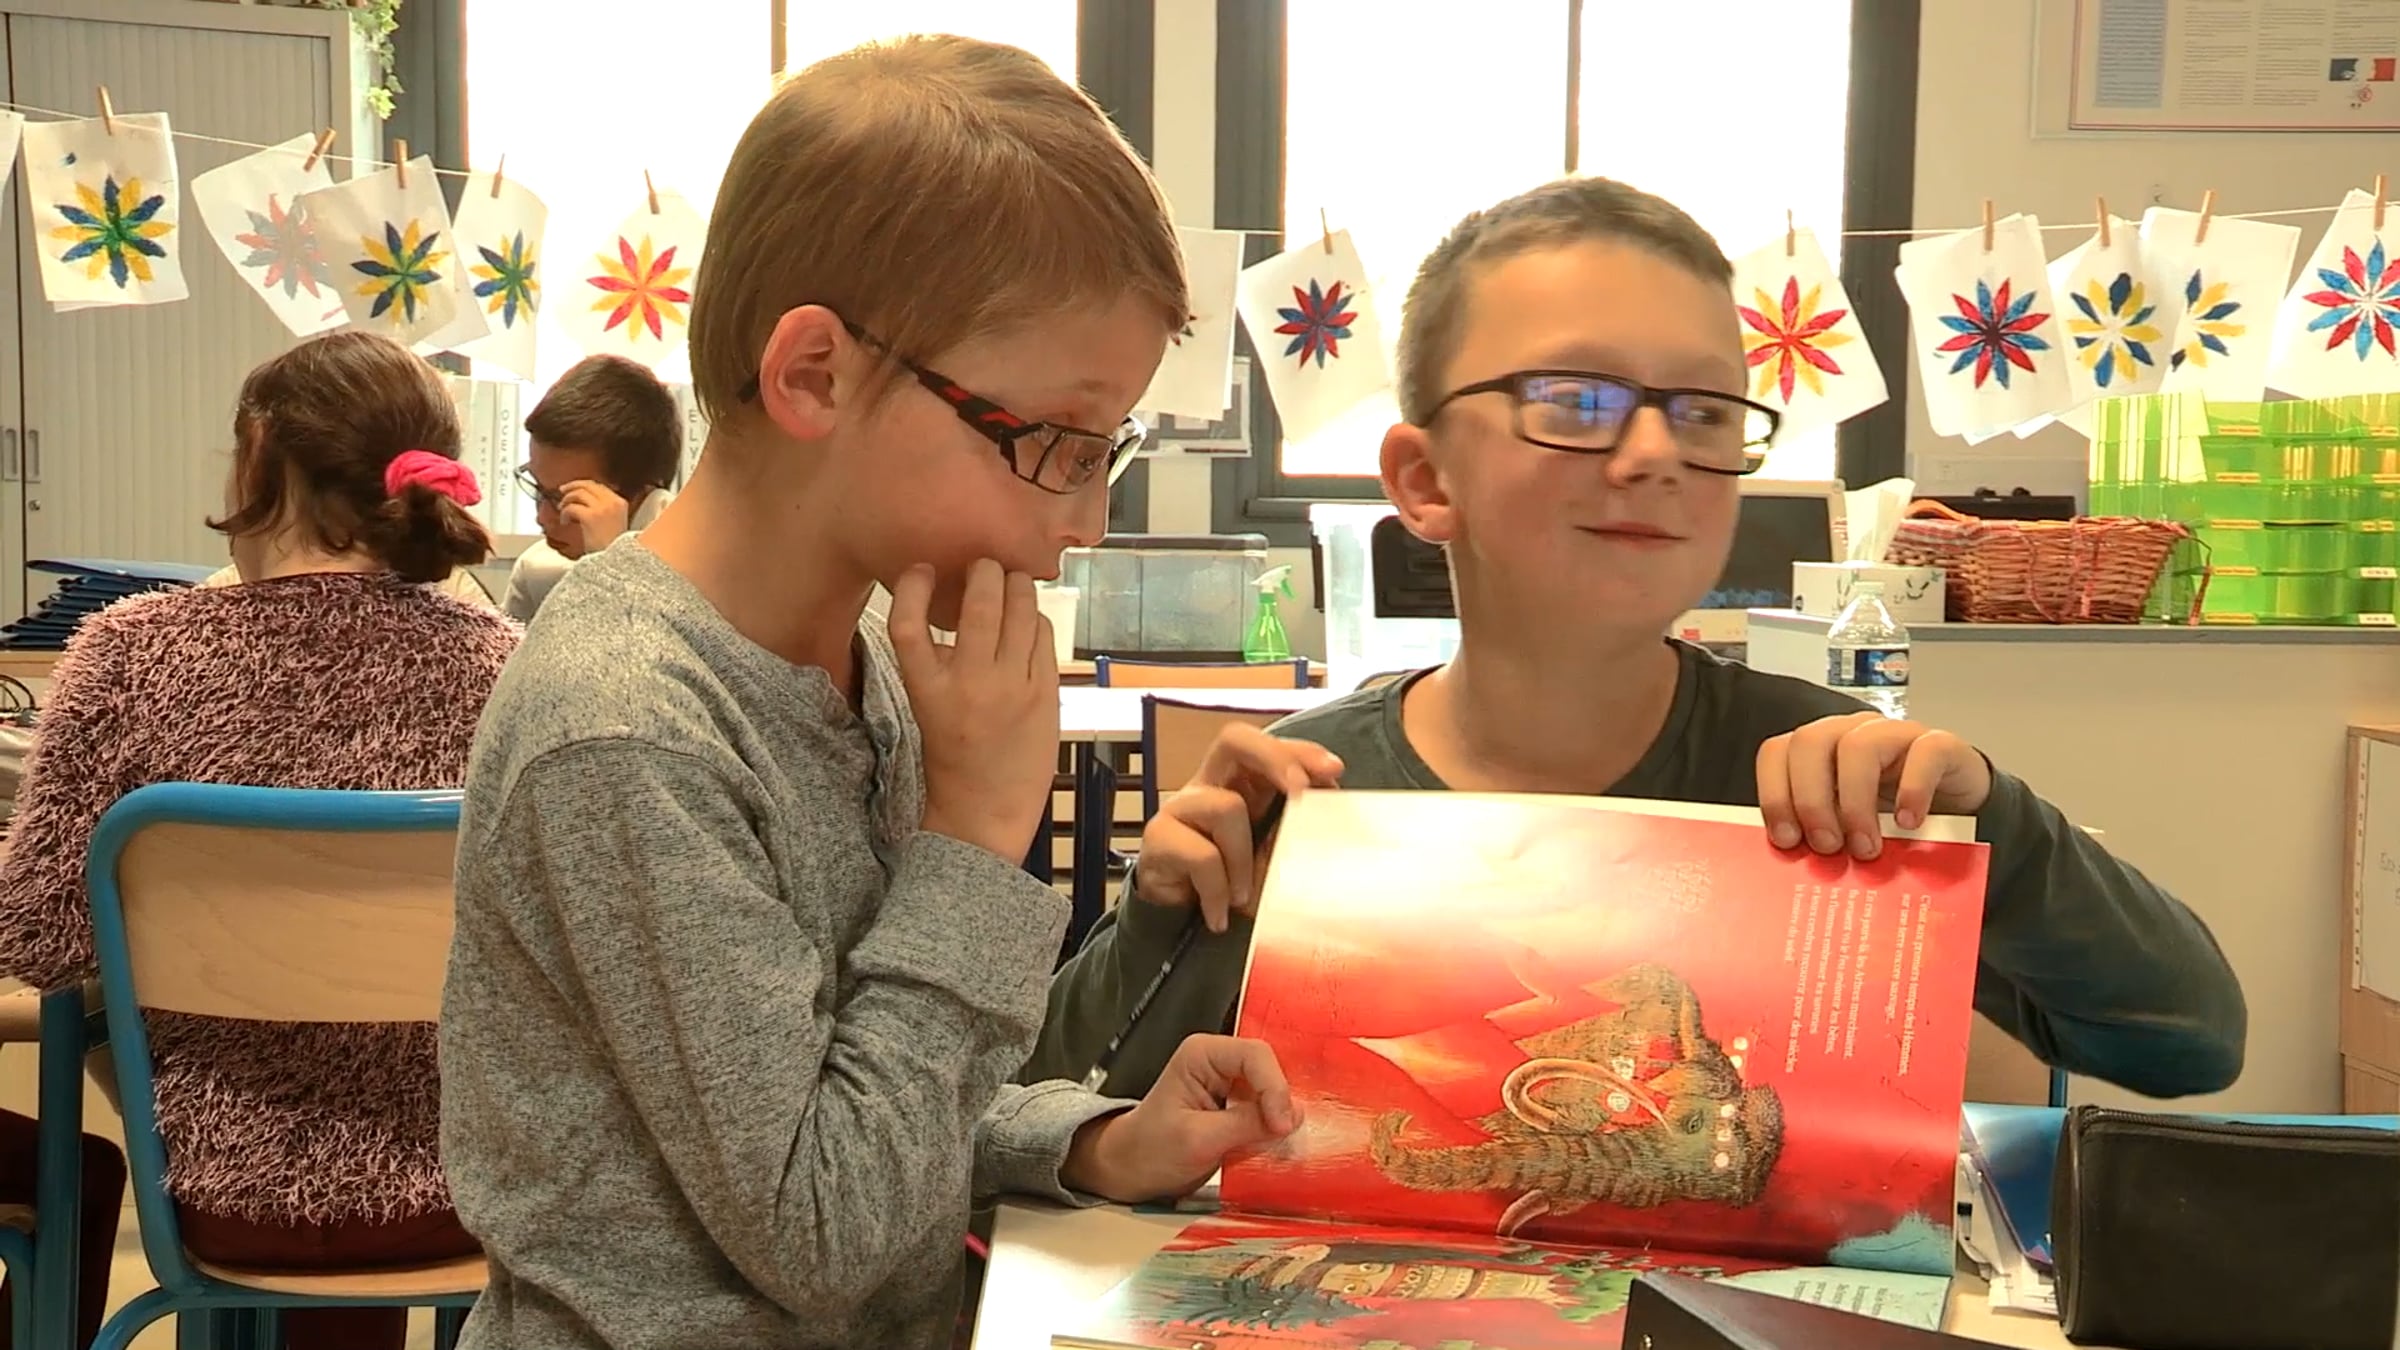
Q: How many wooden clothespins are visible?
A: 11